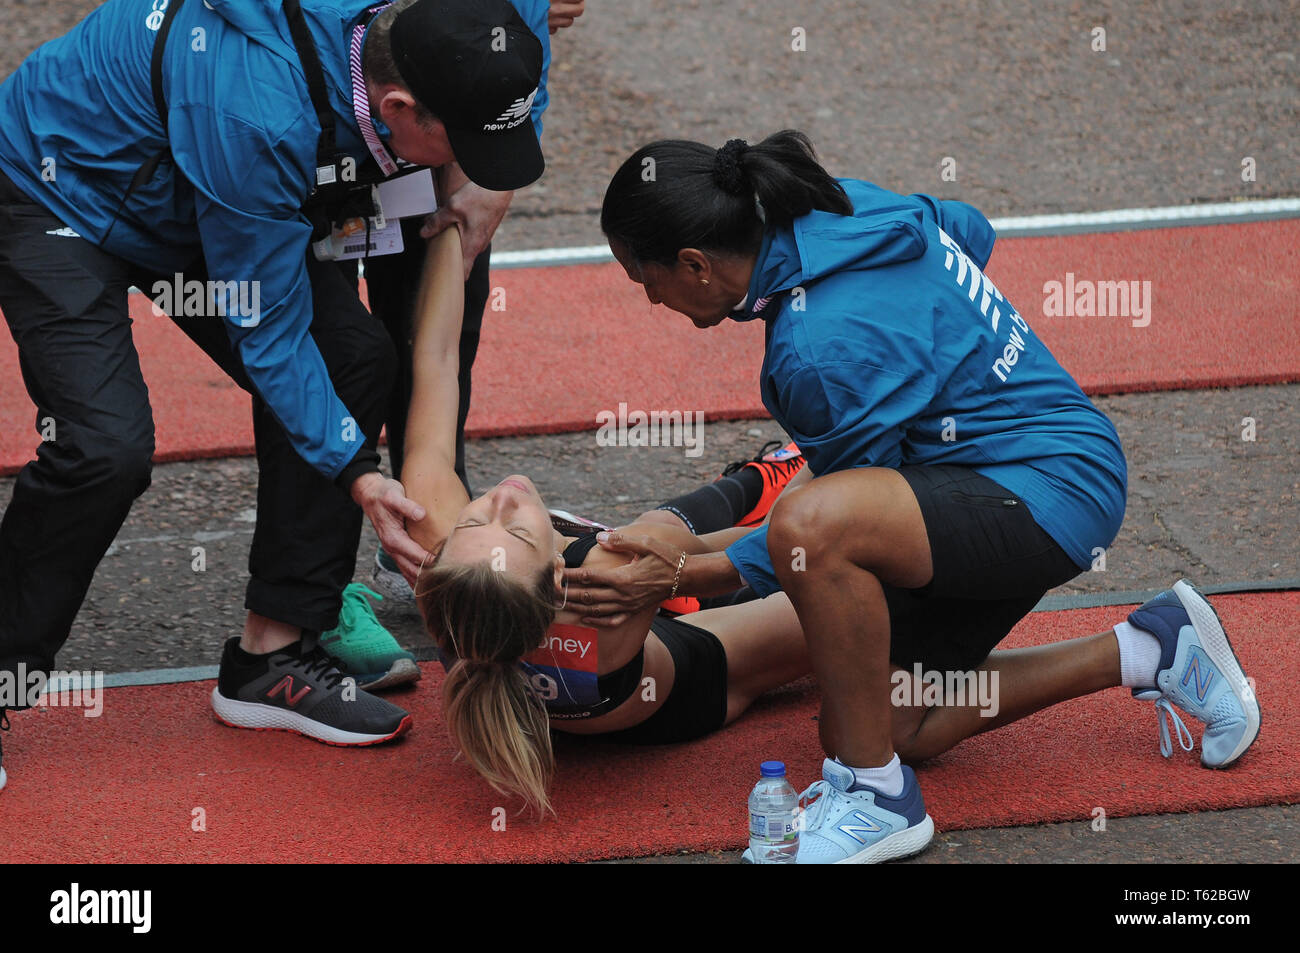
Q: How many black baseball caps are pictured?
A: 1